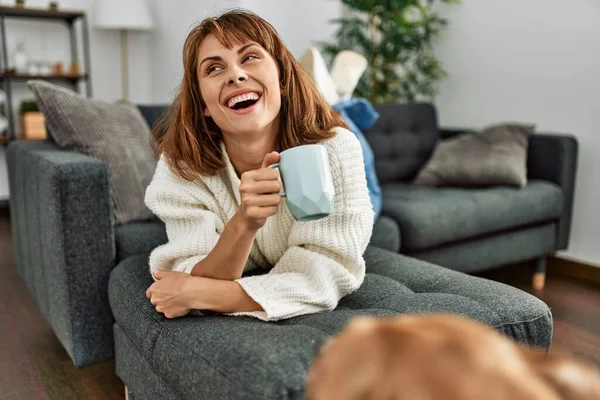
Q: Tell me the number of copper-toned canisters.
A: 2